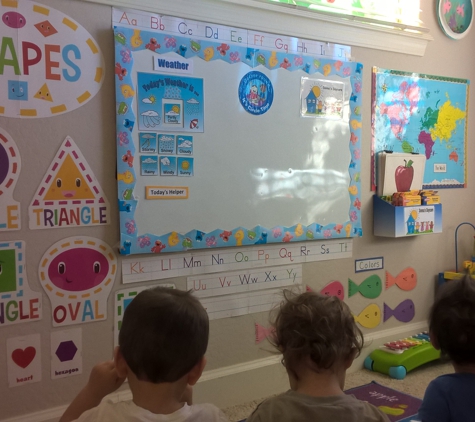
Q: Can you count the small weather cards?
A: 6